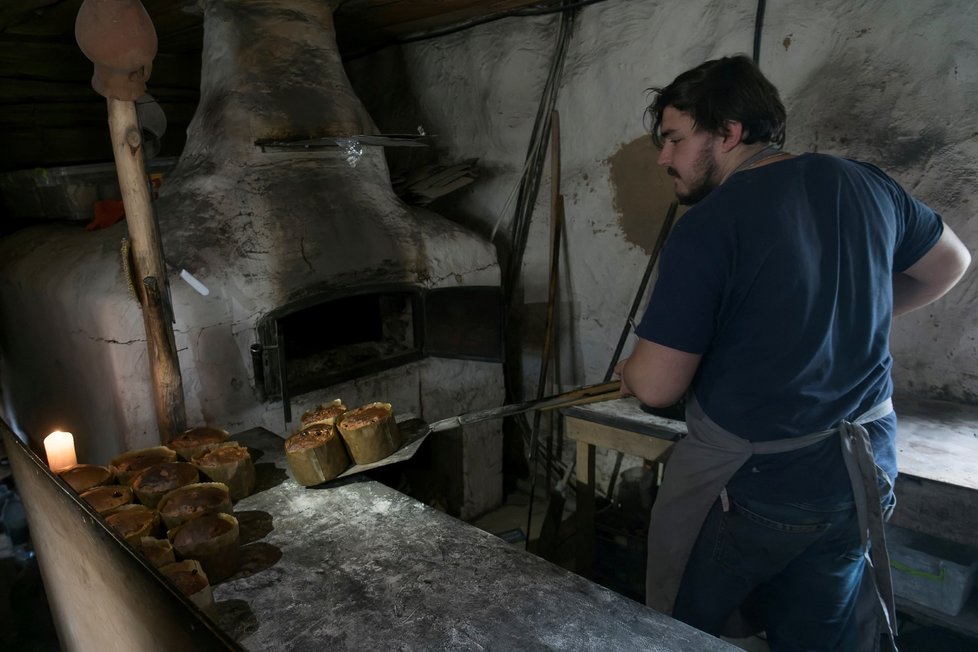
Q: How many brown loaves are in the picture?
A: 14